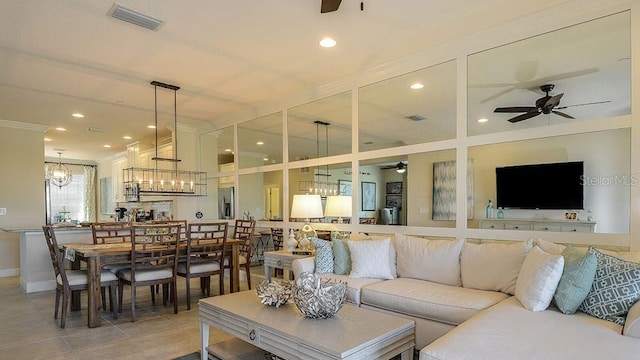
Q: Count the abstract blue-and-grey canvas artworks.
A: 1